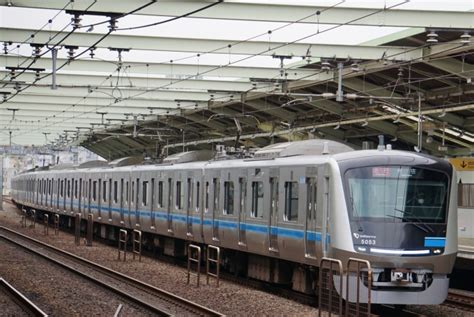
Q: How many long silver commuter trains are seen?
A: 1